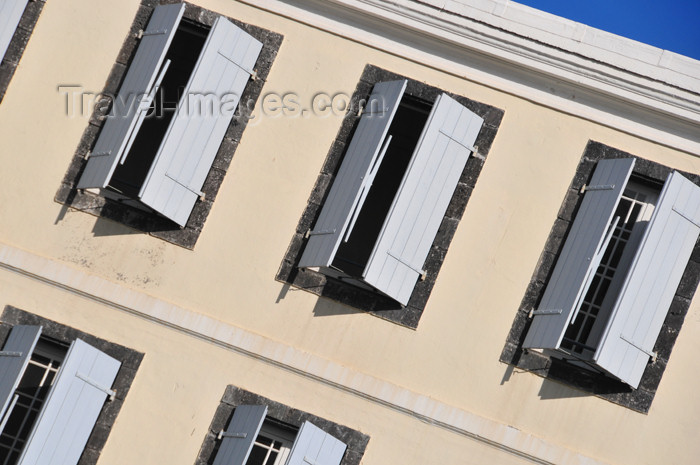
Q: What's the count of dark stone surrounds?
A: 6